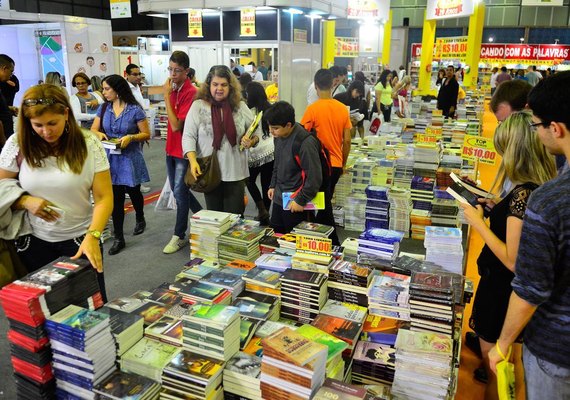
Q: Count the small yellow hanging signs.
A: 2